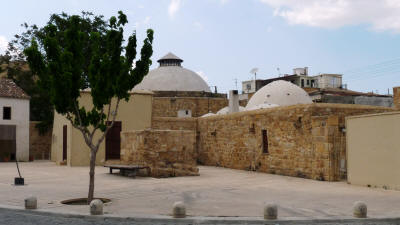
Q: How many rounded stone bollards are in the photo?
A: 5